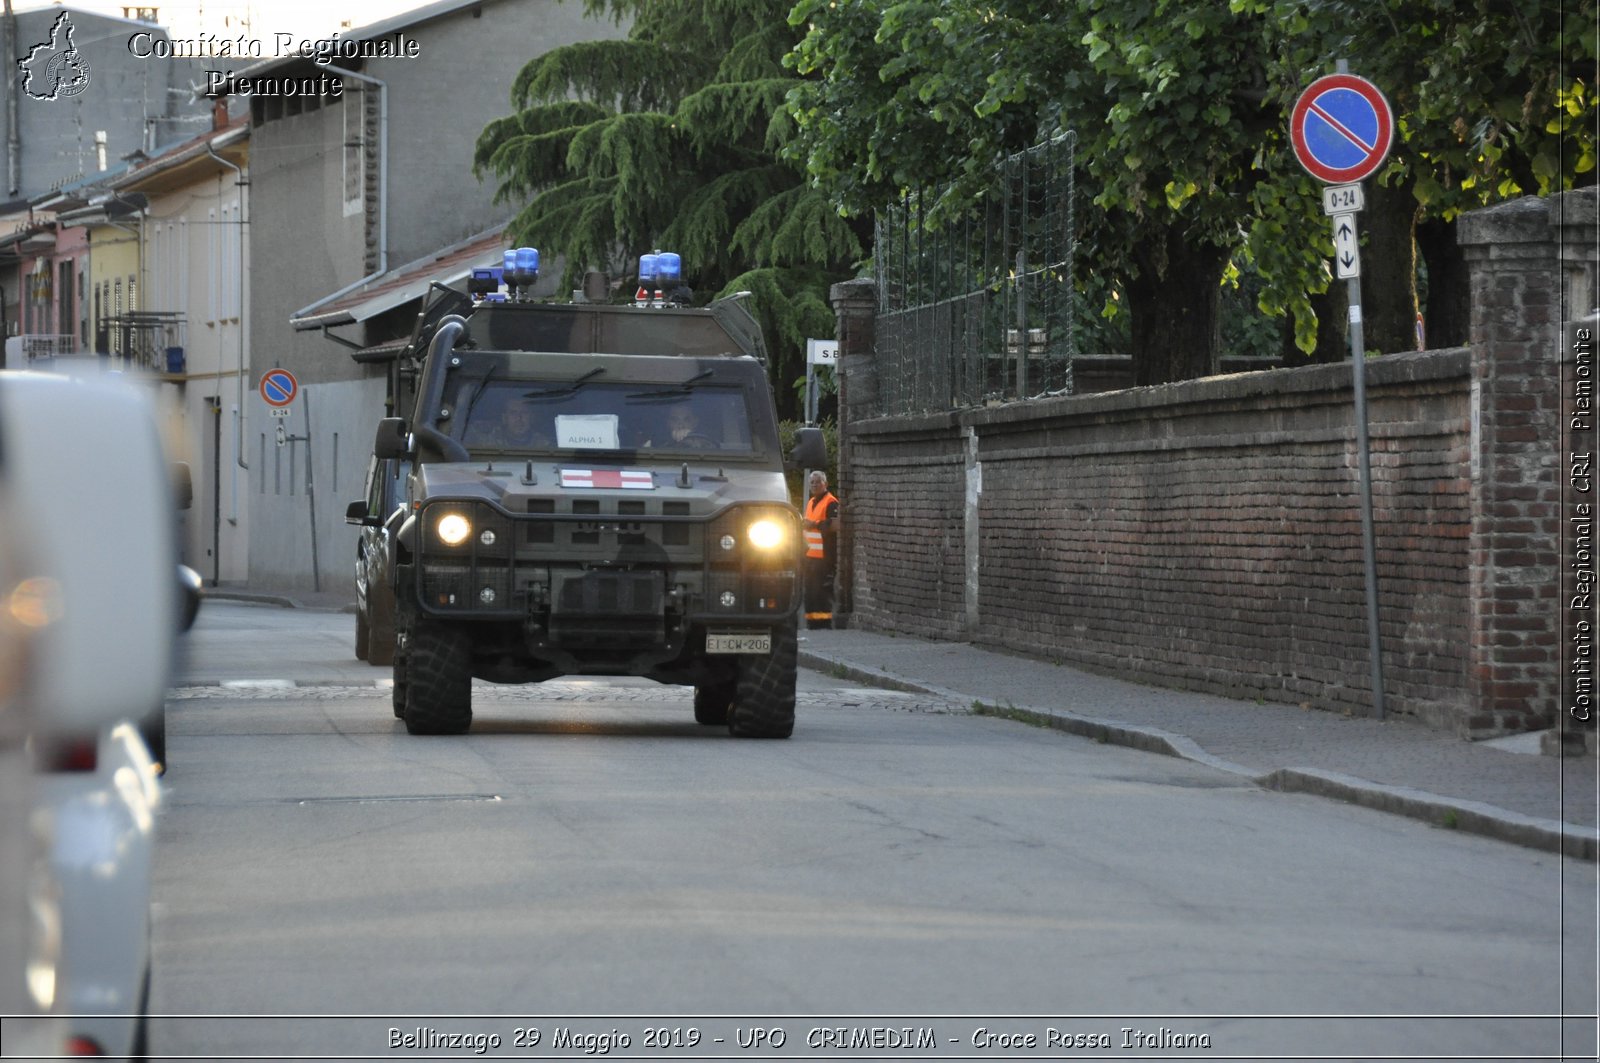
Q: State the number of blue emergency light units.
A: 4